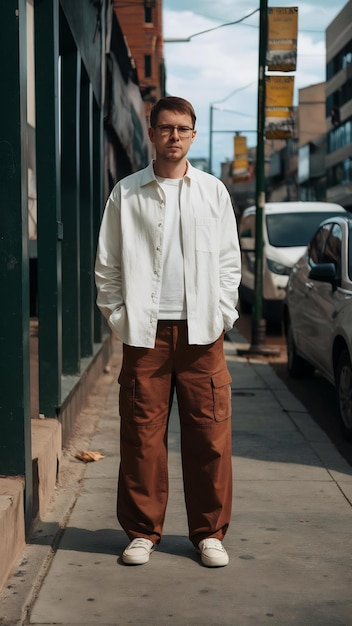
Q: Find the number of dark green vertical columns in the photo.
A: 5